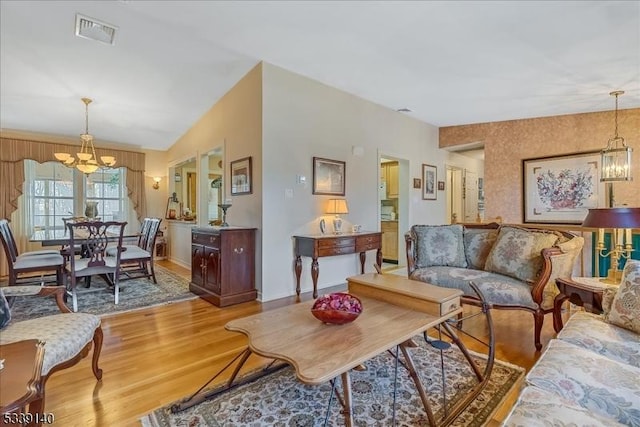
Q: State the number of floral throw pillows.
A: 3